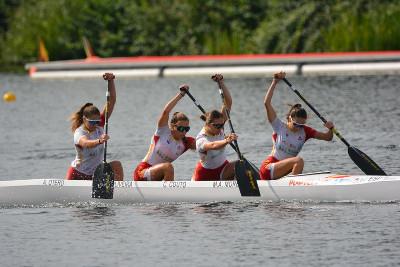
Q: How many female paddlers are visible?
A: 4